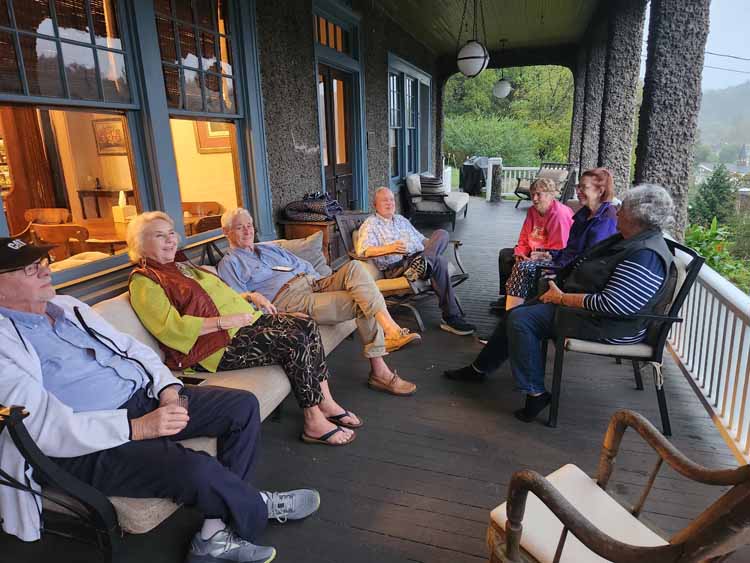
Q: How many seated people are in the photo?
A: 7